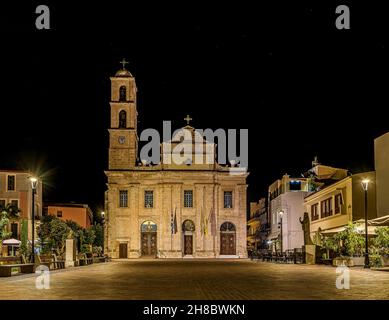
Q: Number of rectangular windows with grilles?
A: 4